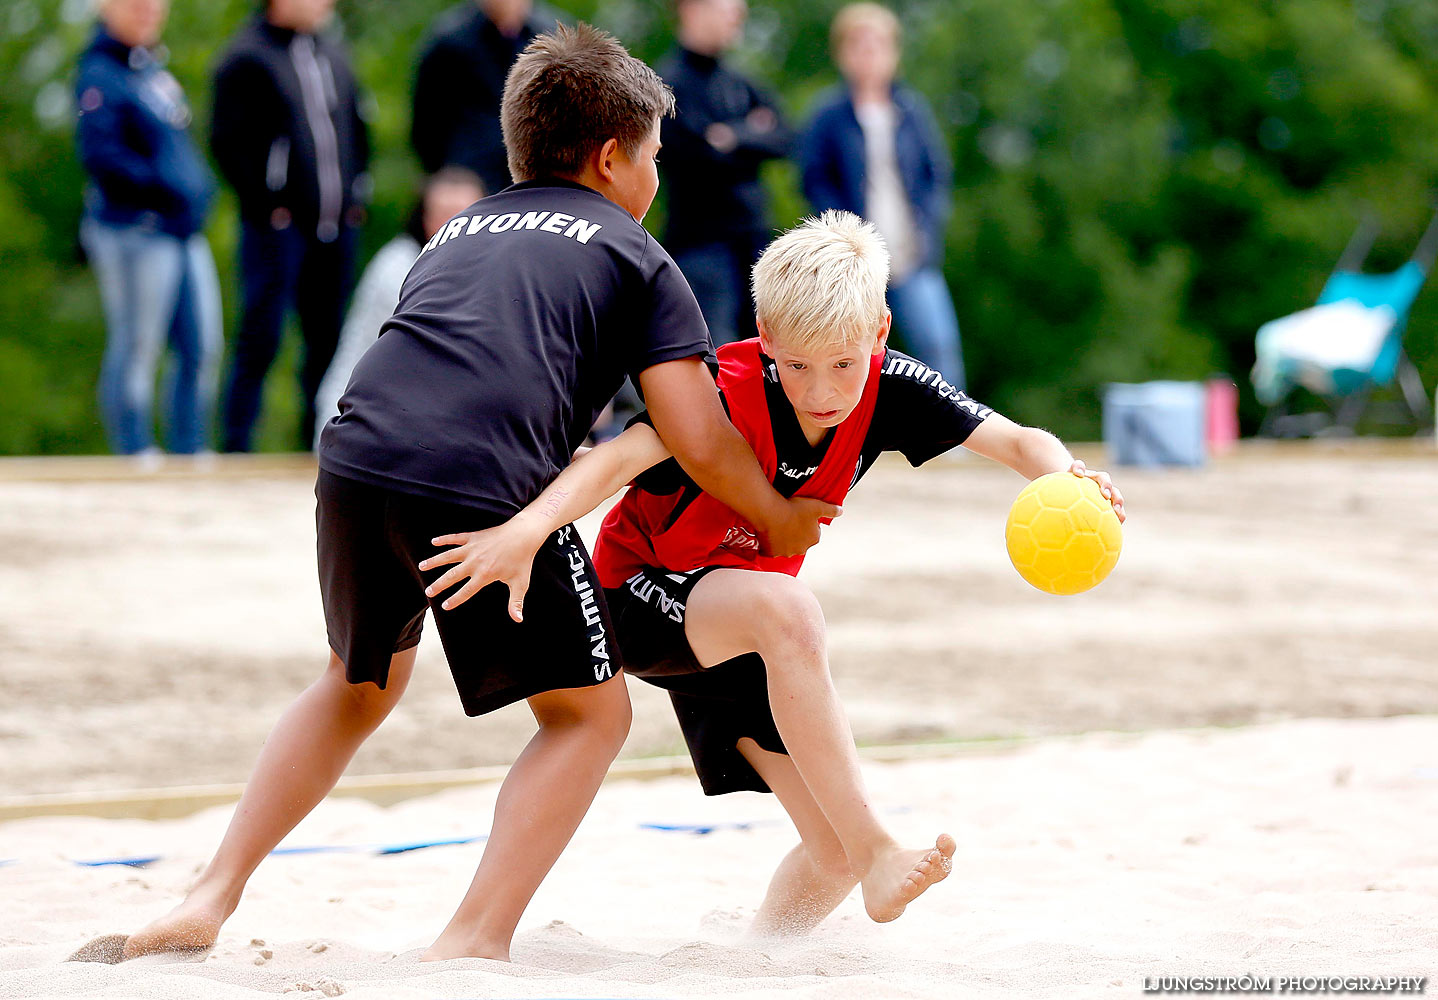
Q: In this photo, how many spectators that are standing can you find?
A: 5